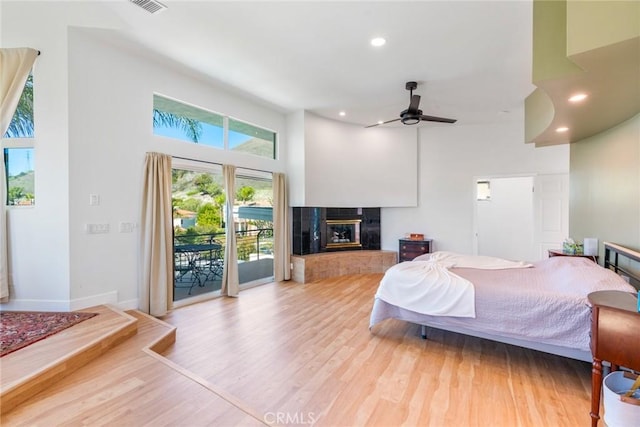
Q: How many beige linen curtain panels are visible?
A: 4